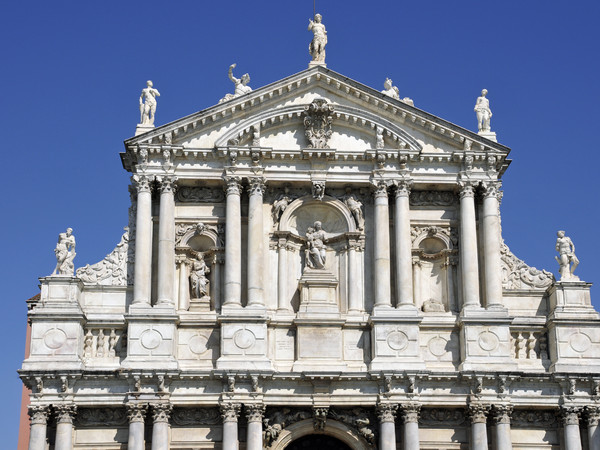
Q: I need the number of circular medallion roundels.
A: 8